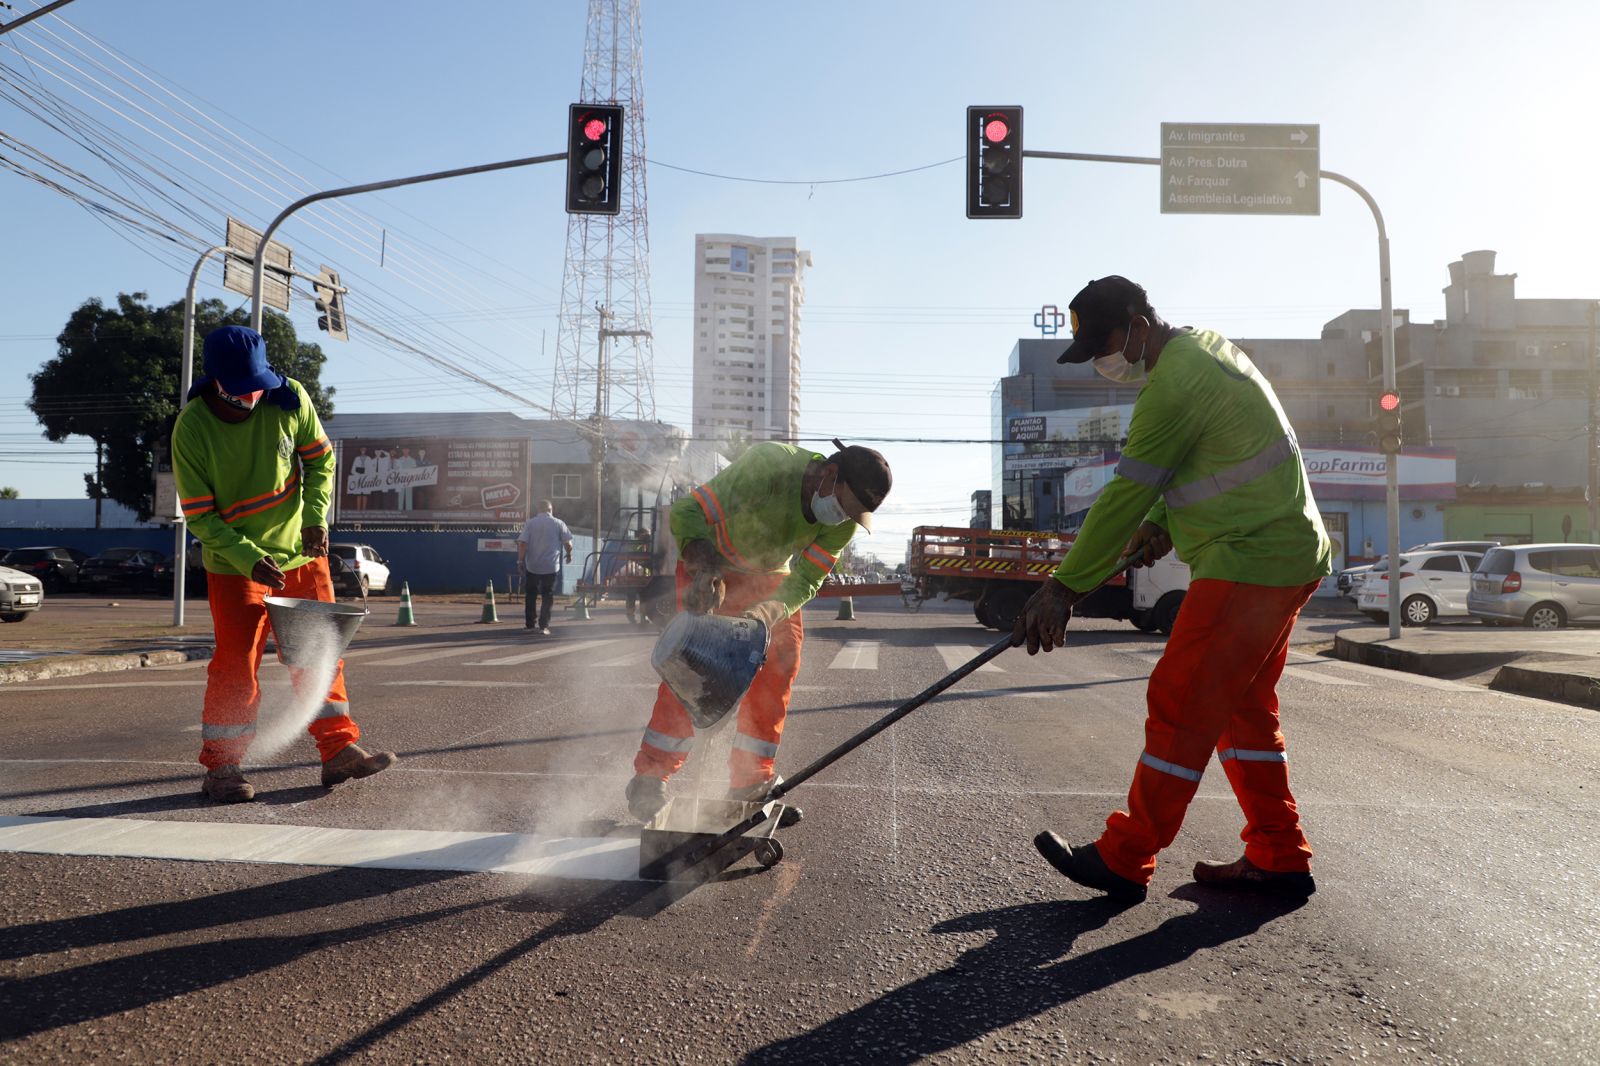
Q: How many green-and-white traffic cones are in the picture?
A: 4